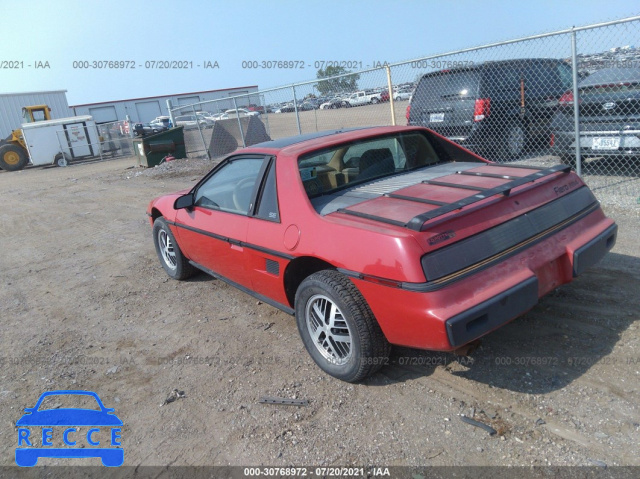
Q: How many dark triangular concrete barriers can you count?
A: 2